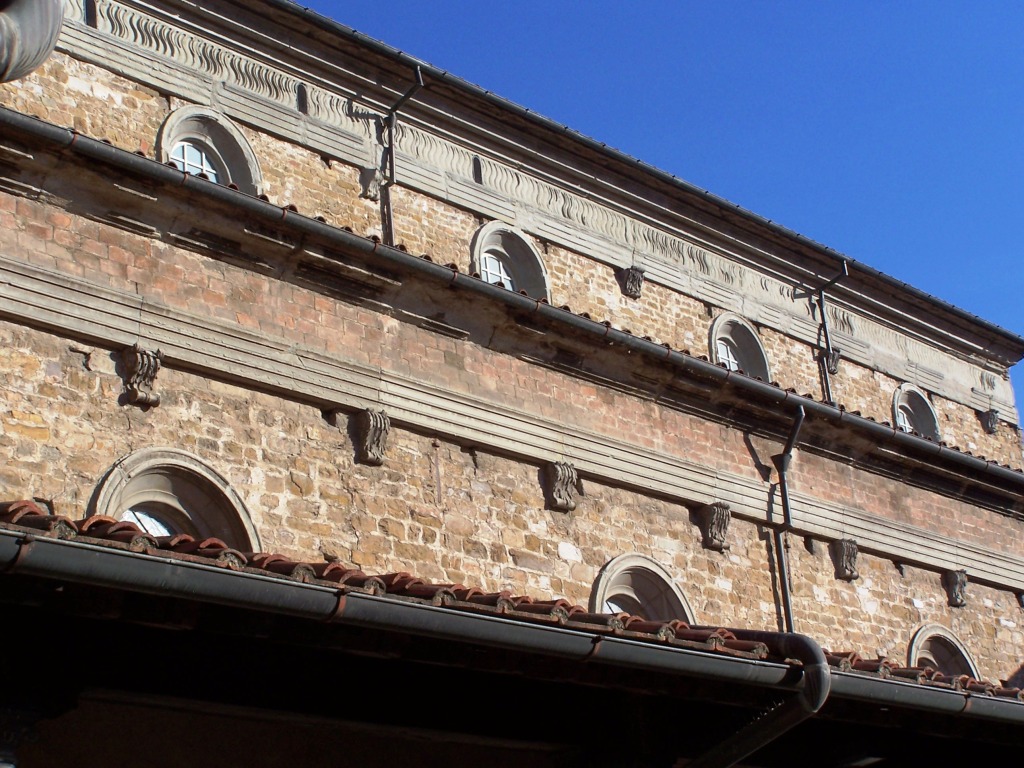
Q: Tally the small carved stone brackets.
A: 10